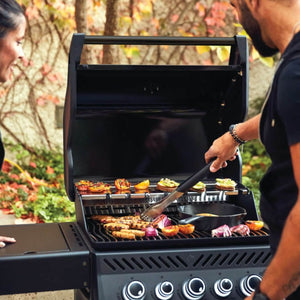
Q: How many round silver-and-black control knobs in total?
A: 5